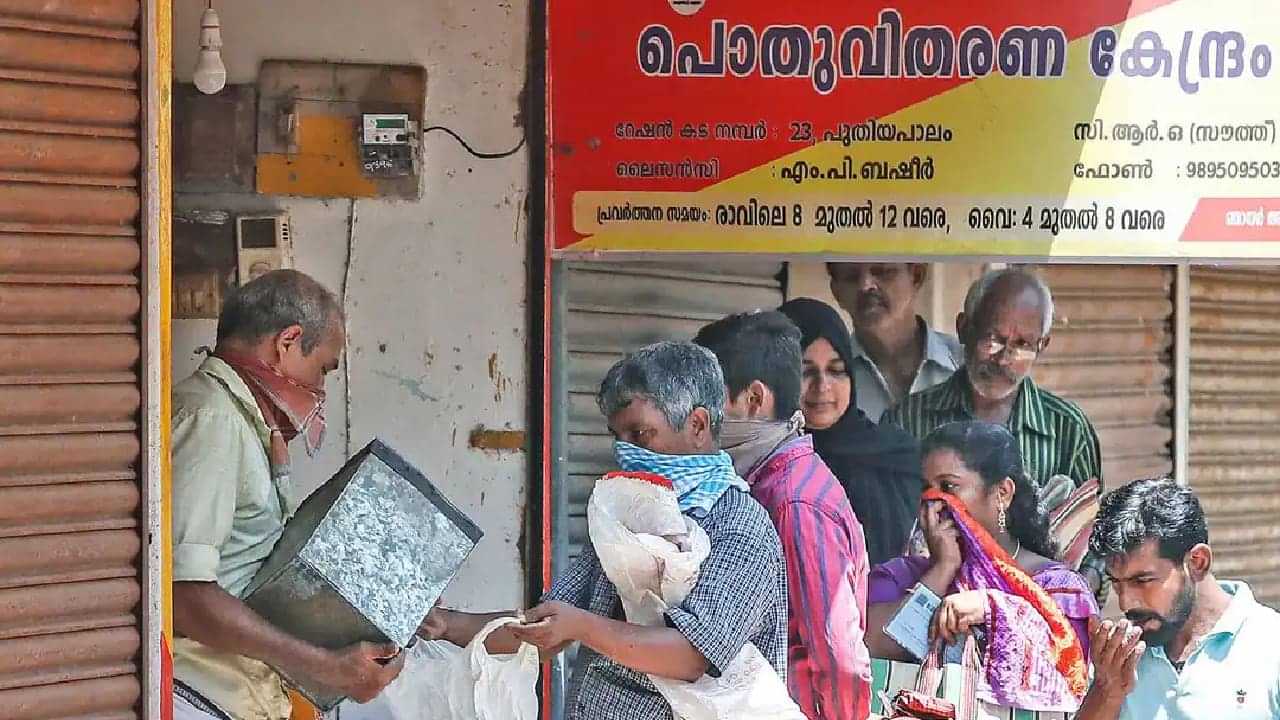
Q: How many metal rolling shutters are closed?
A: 4